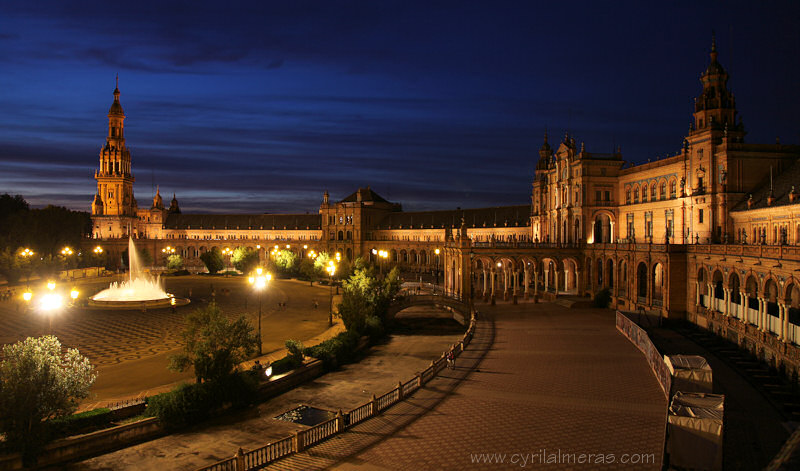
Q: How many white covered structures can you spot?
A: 2